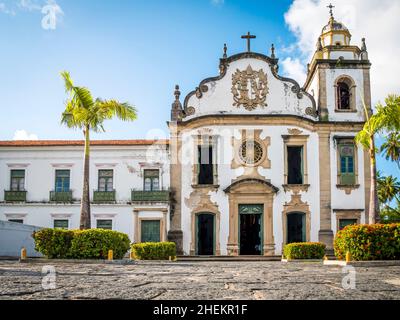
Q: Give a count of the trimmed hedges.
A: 4